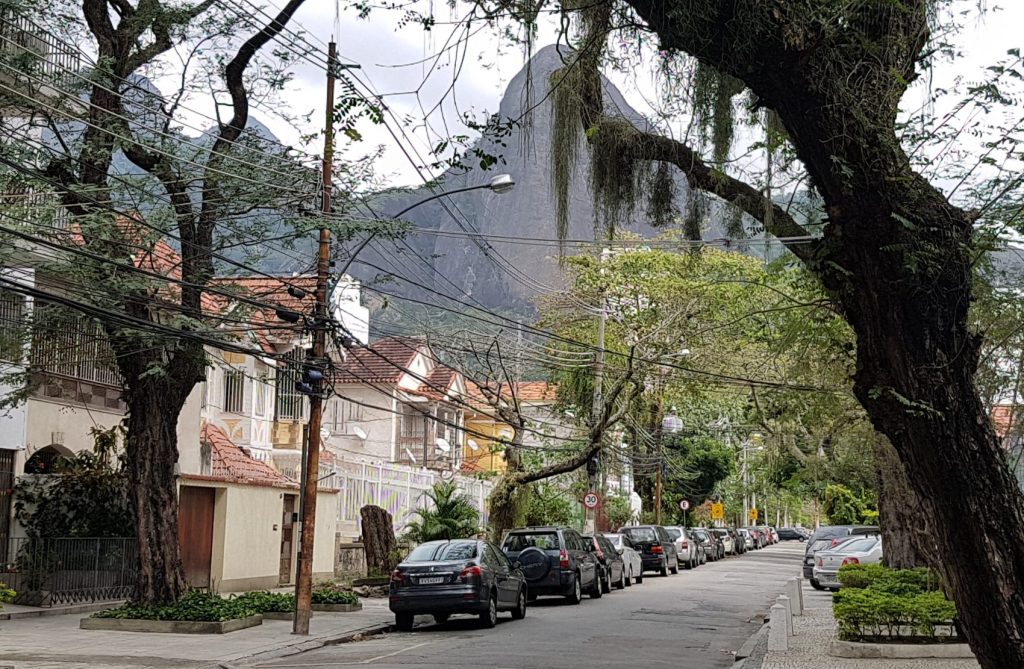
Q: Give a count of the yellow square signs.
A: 2